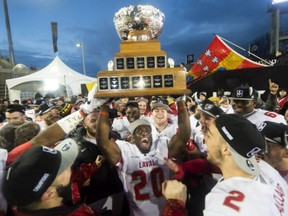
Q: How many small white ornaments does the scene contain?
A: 2